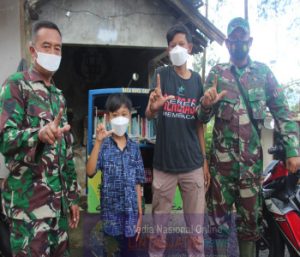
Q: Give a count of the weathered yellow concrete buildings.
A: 0